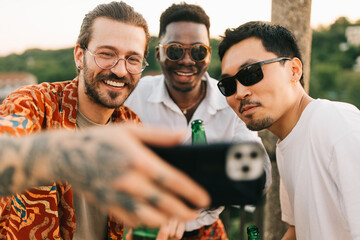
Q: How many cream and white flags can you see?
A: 0